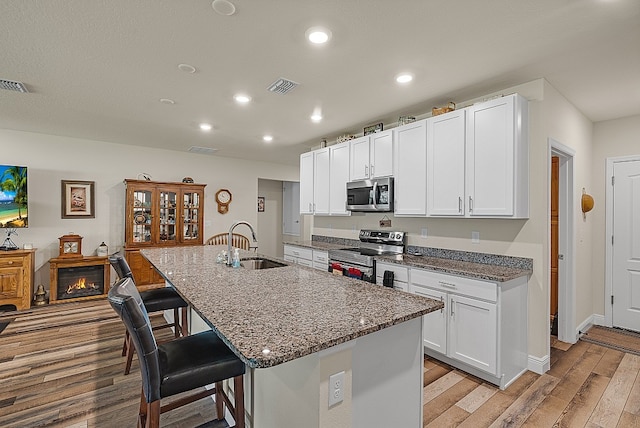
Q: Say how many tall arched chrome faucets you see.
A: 1